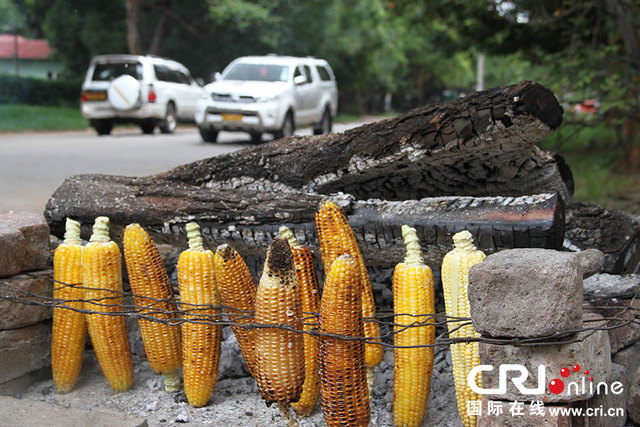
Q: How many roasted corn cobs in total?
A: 11